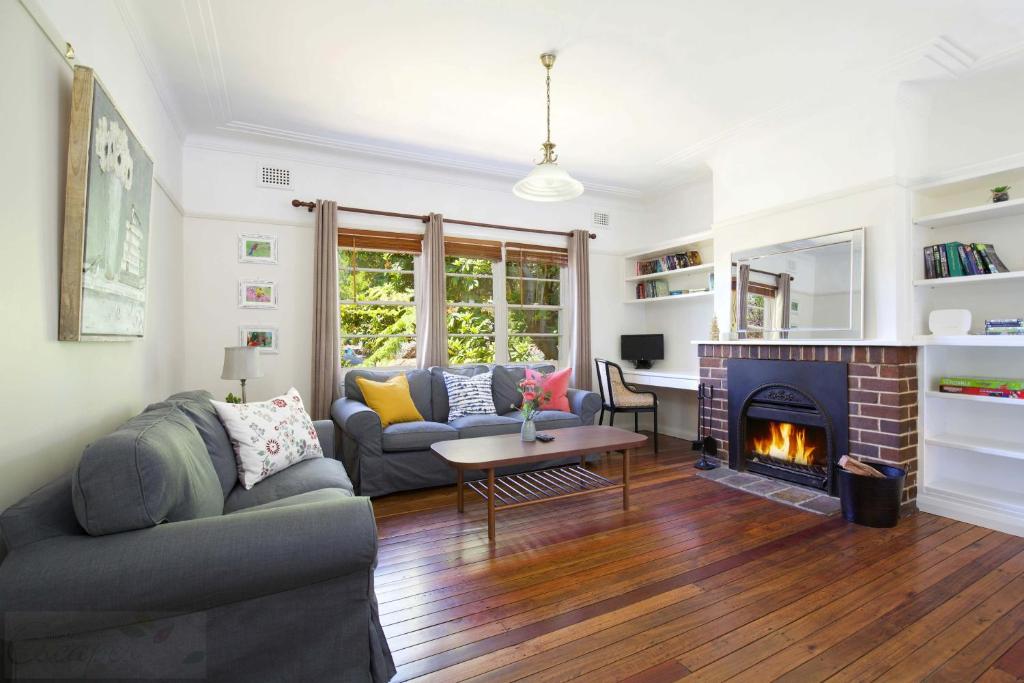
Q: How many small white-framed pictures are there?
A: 3